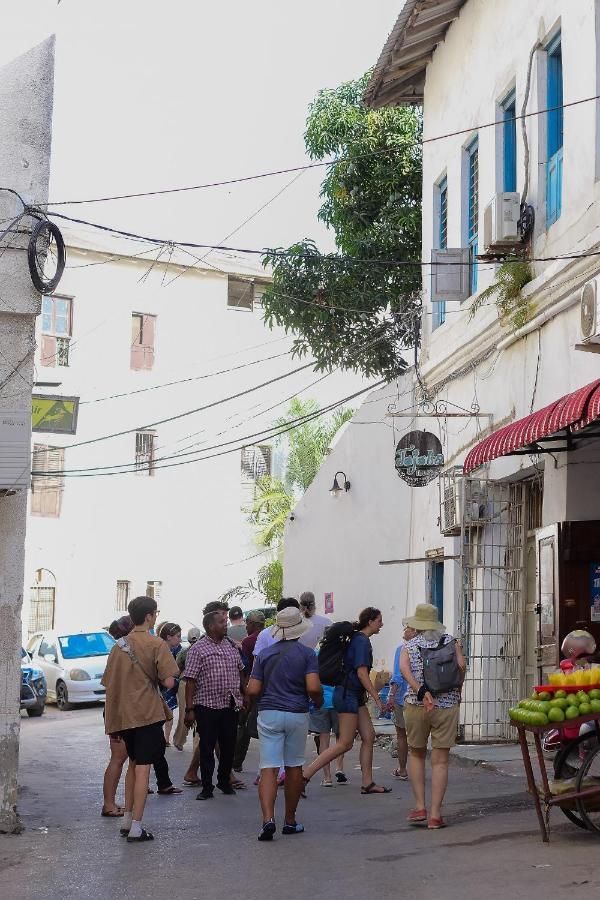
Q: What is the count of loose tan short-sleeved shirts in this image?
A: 1